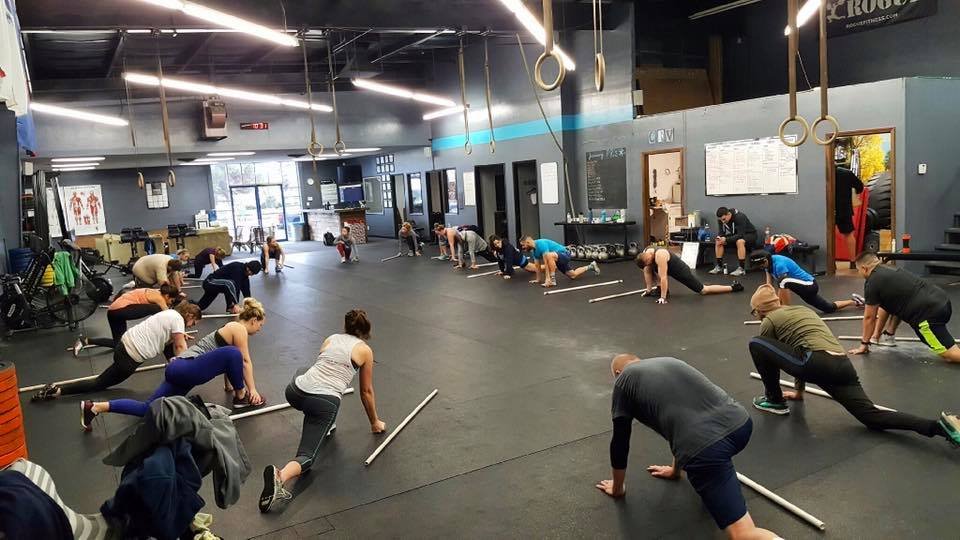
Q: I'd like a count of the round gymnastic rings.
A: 10